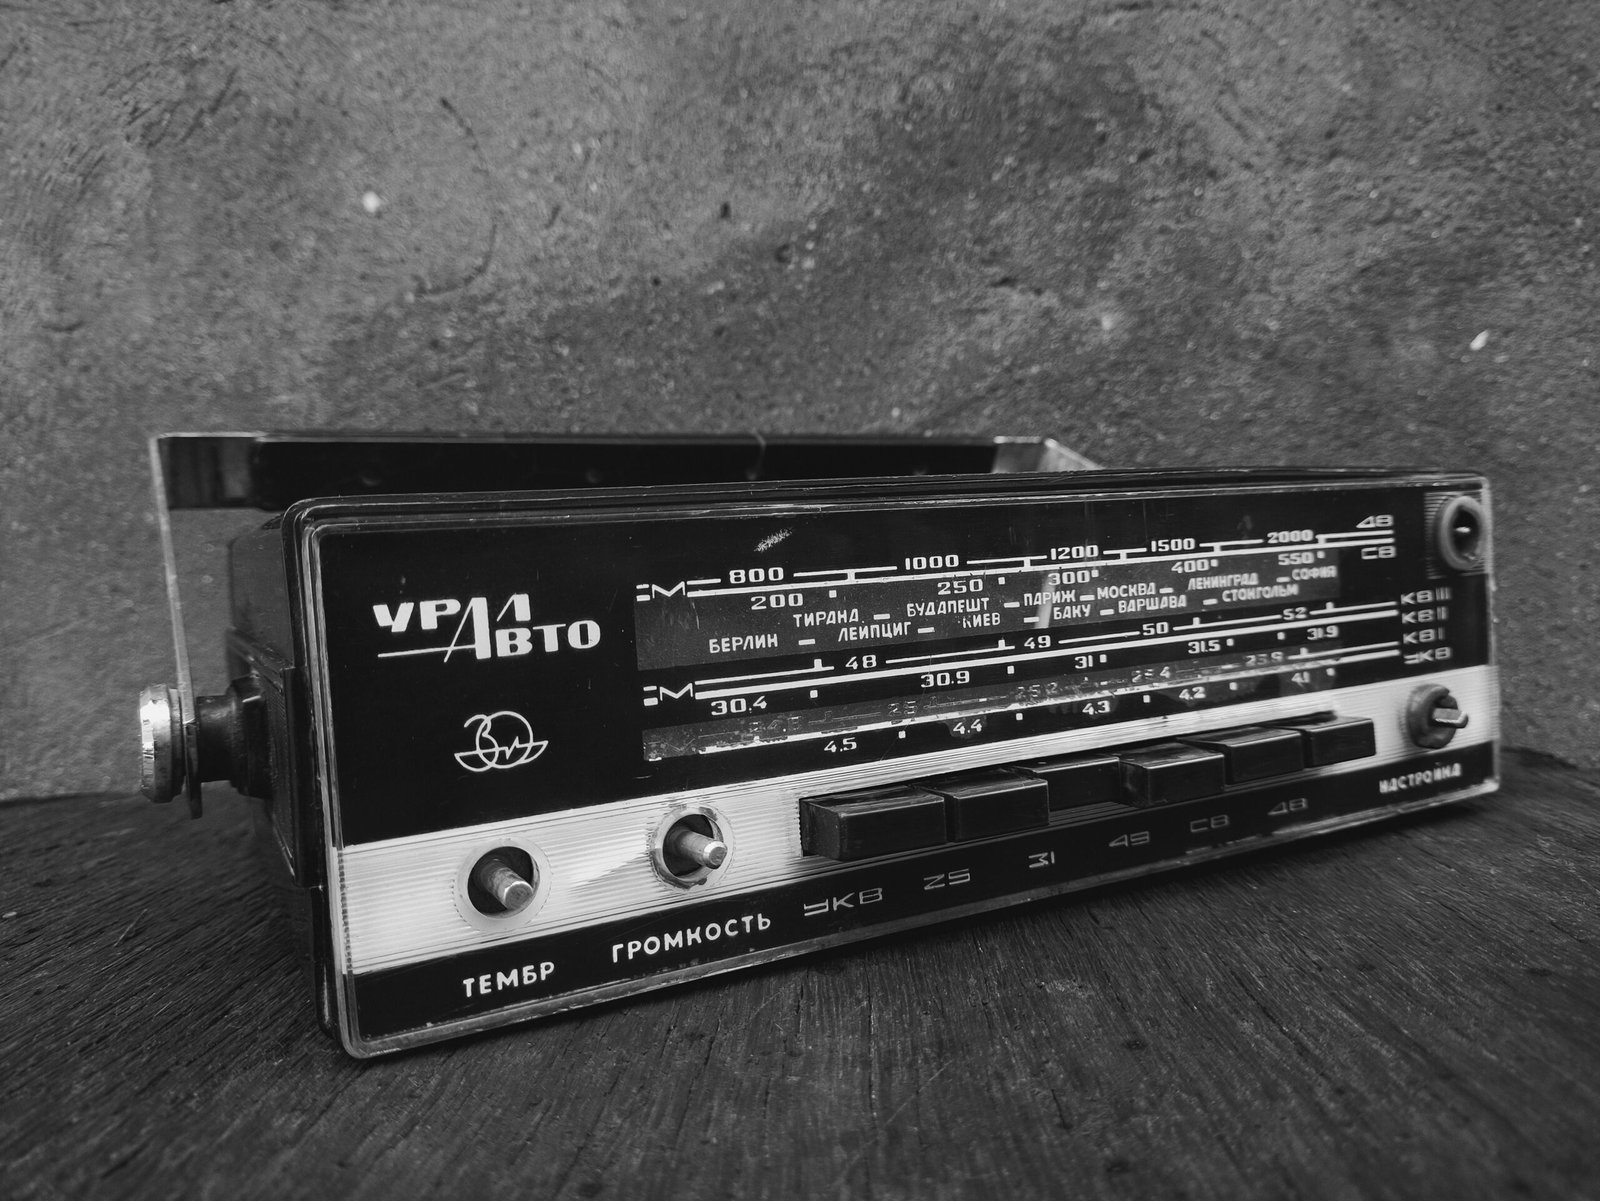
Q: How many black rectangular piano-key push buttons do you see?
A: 6